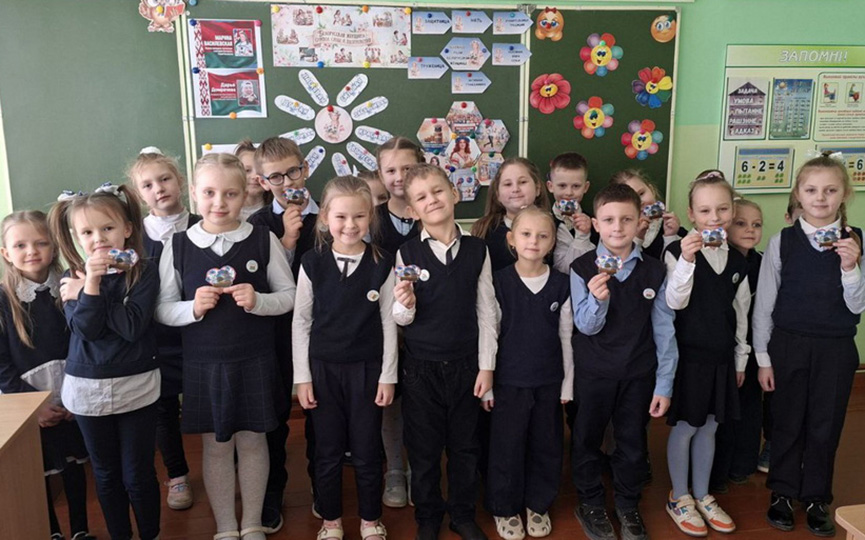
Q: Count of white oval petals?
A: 9